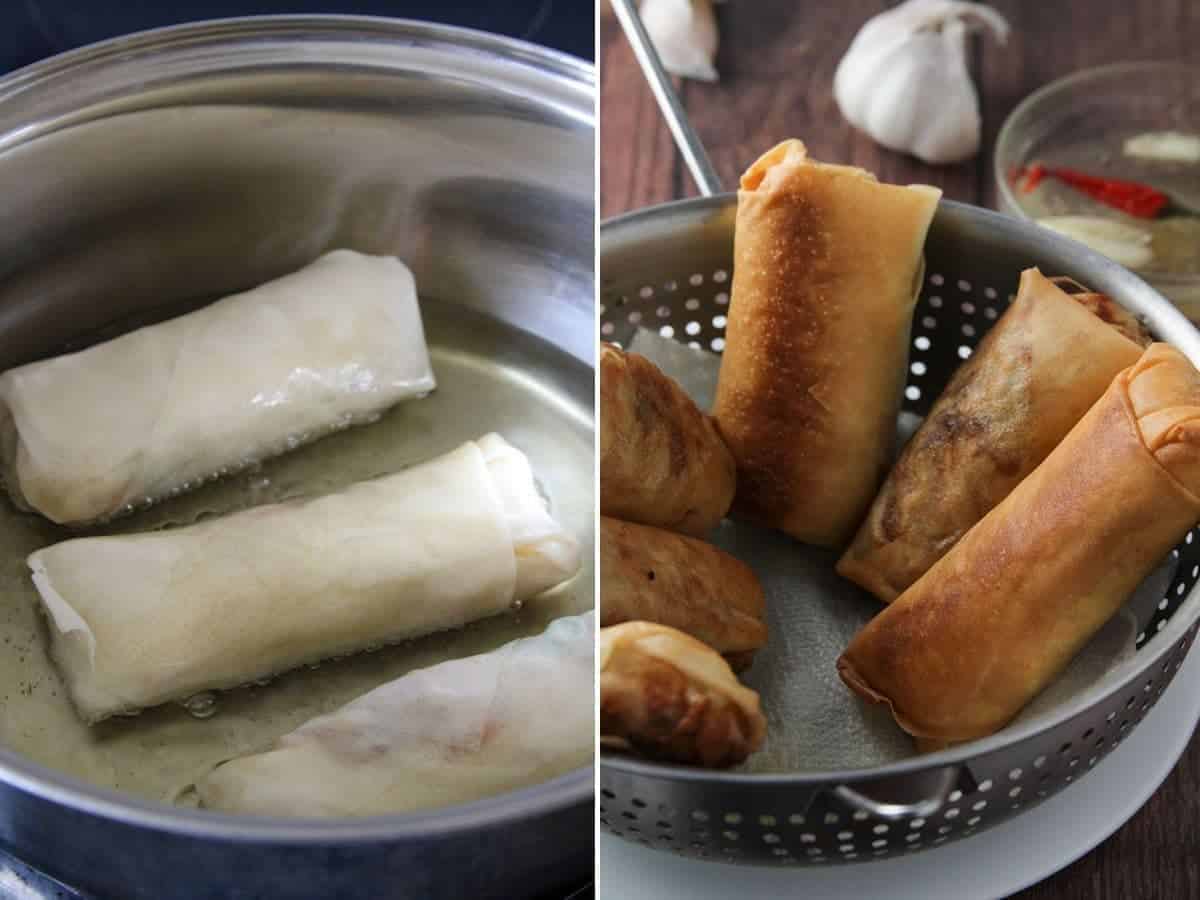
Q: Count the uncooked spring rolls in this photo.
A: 3